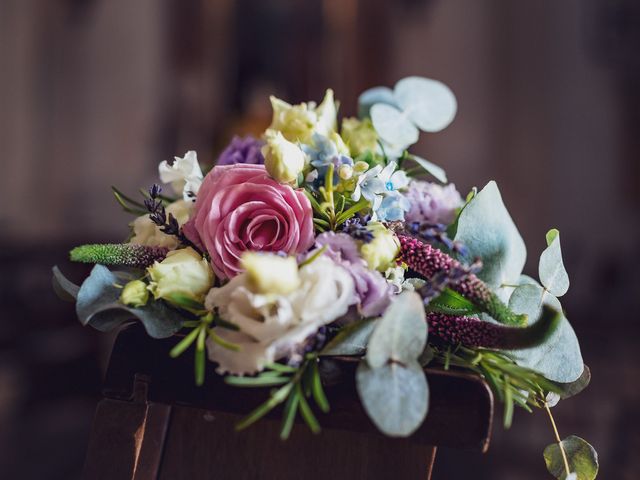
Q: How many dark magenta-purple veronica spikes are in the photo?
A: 3